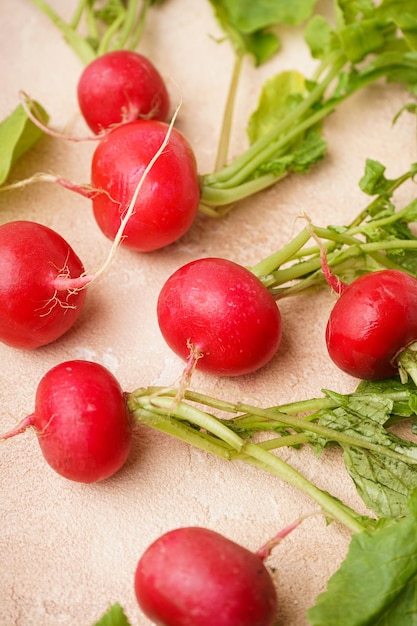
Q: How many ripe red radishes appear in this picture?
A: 7